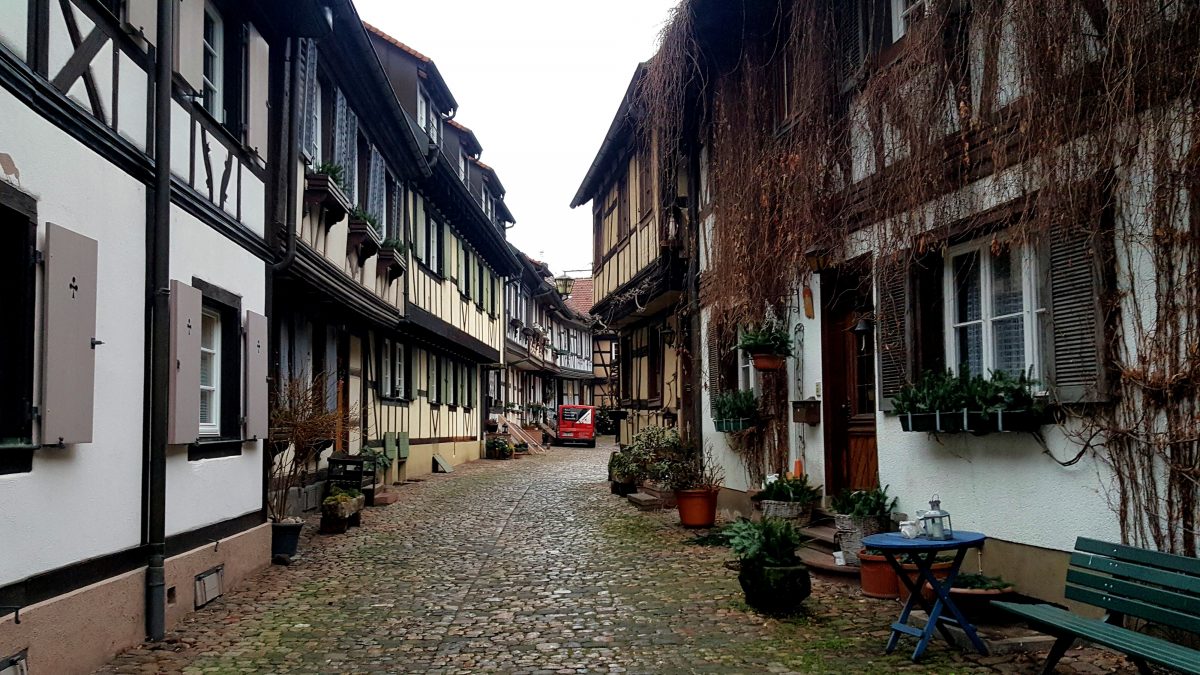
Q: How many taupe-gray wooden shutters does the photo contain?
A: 6